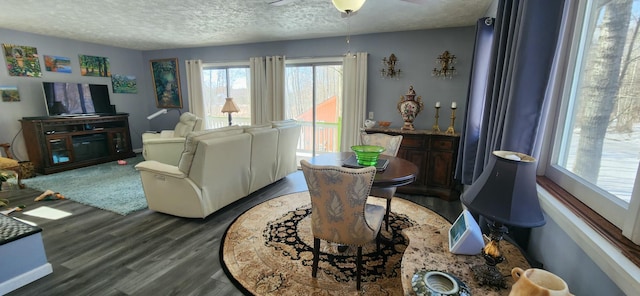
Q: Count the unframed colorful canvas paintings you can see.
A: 5